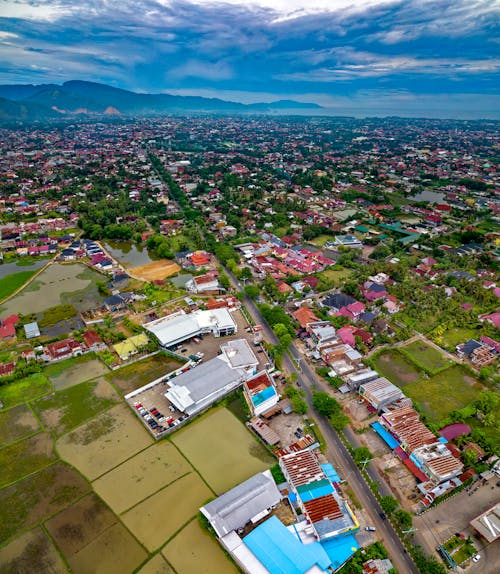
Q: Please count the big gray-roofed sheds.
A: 2